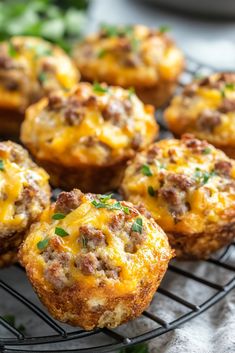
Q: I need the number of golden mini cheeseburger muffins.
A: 7